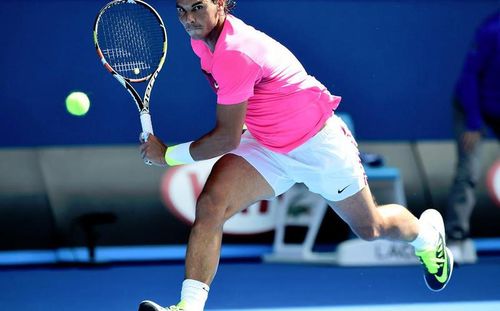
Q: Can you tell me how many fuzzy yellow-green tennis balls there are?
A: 1